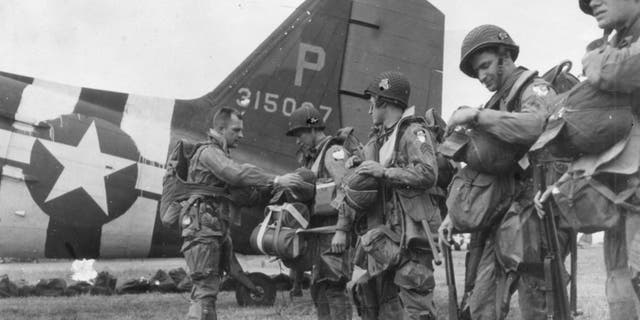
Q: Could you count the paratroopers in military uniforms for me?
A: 5